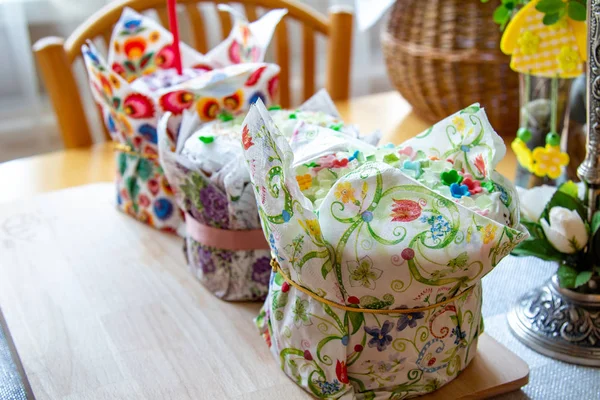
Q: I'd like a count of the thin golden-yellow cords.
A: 2